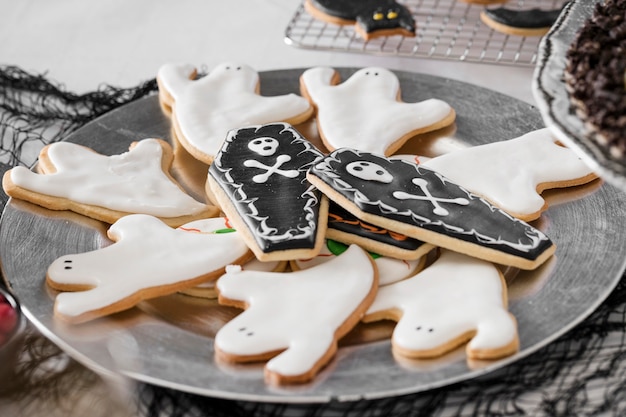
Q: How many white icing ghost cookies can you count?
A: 7